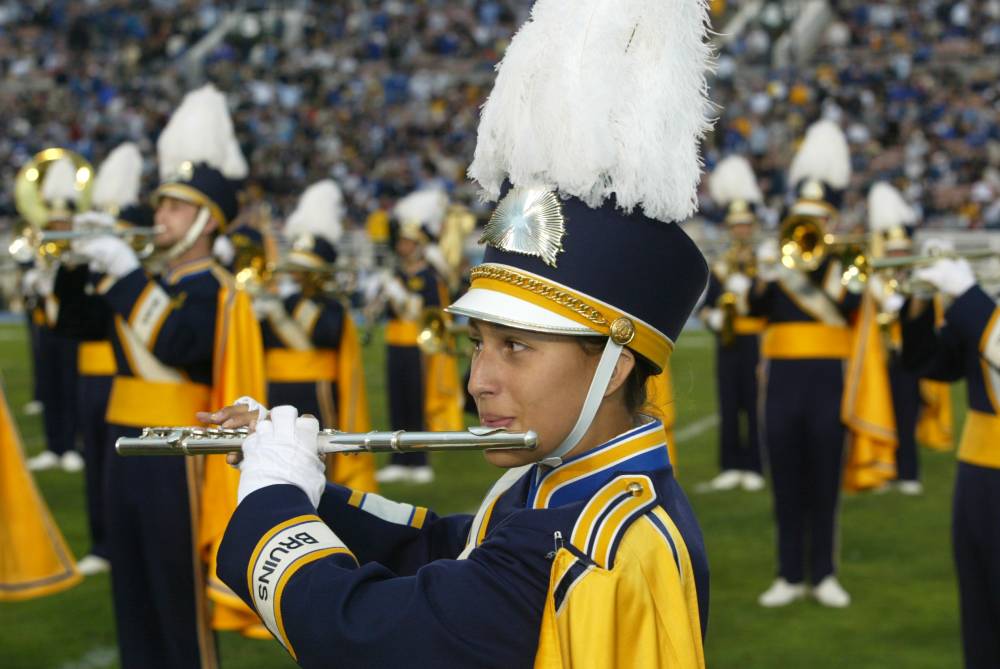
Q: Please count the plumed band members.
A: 9